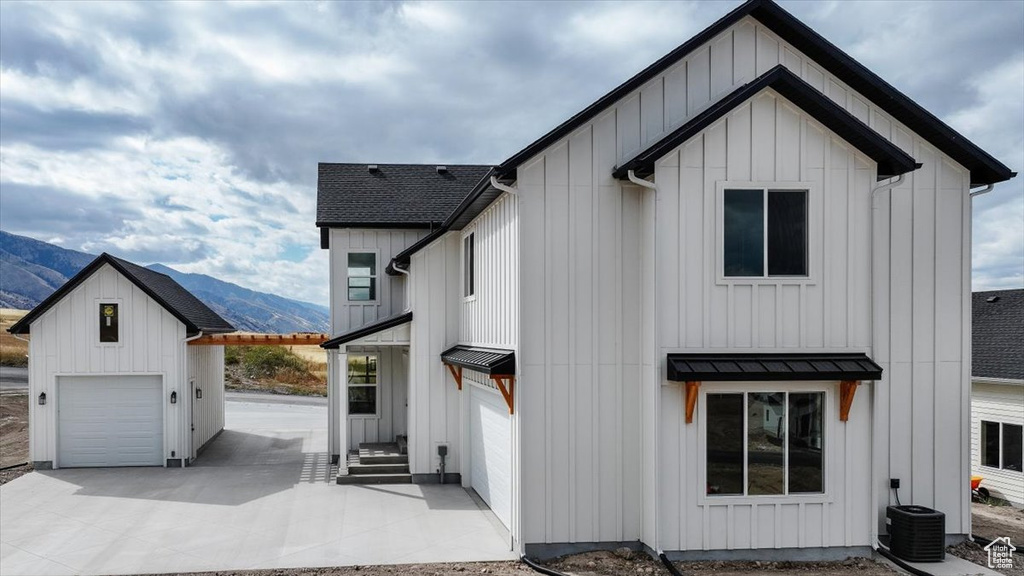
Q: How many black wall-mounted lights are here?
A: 3